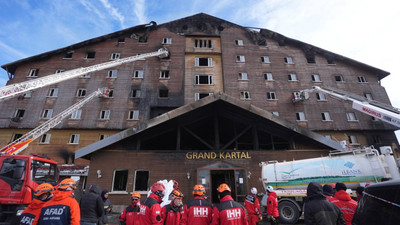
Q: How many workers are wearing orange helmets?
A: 6